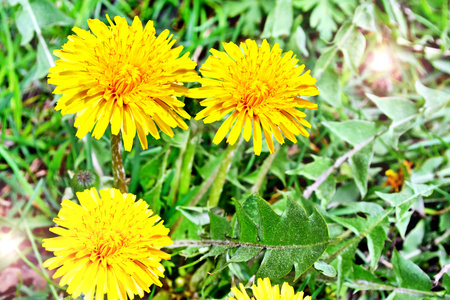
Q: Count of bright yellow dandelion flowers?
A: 4